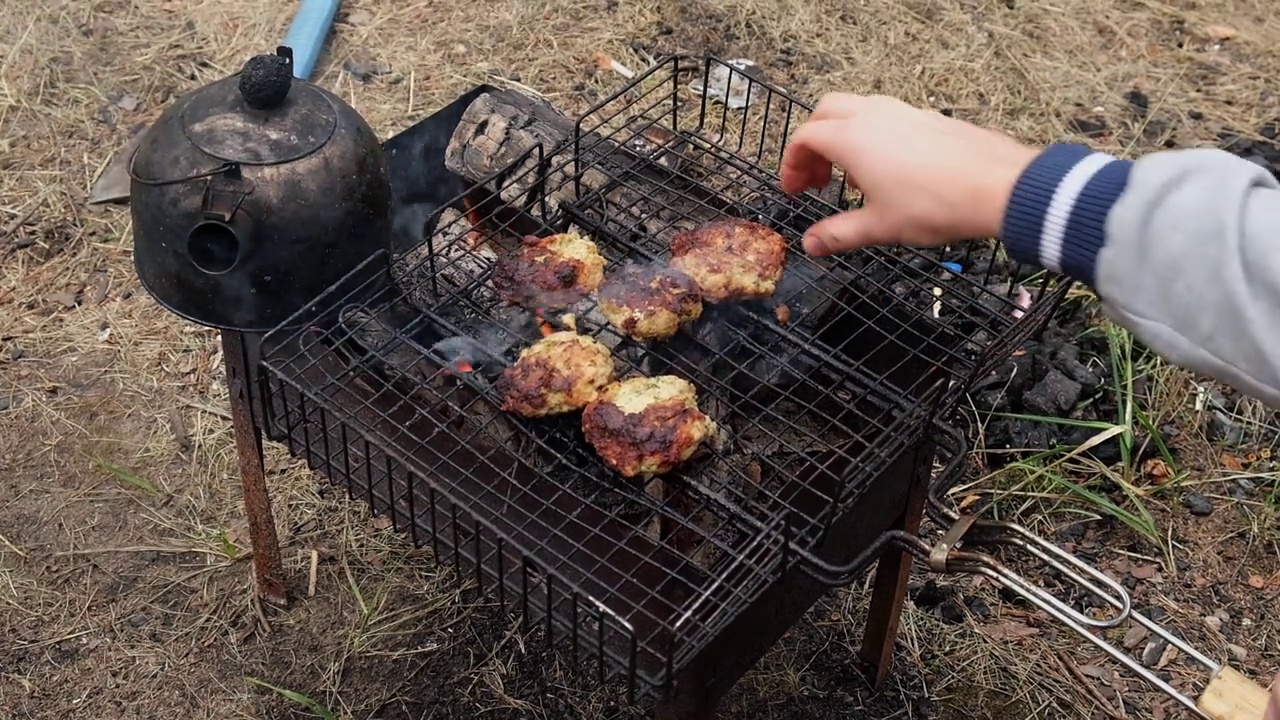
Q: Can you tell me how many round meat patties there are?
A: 5